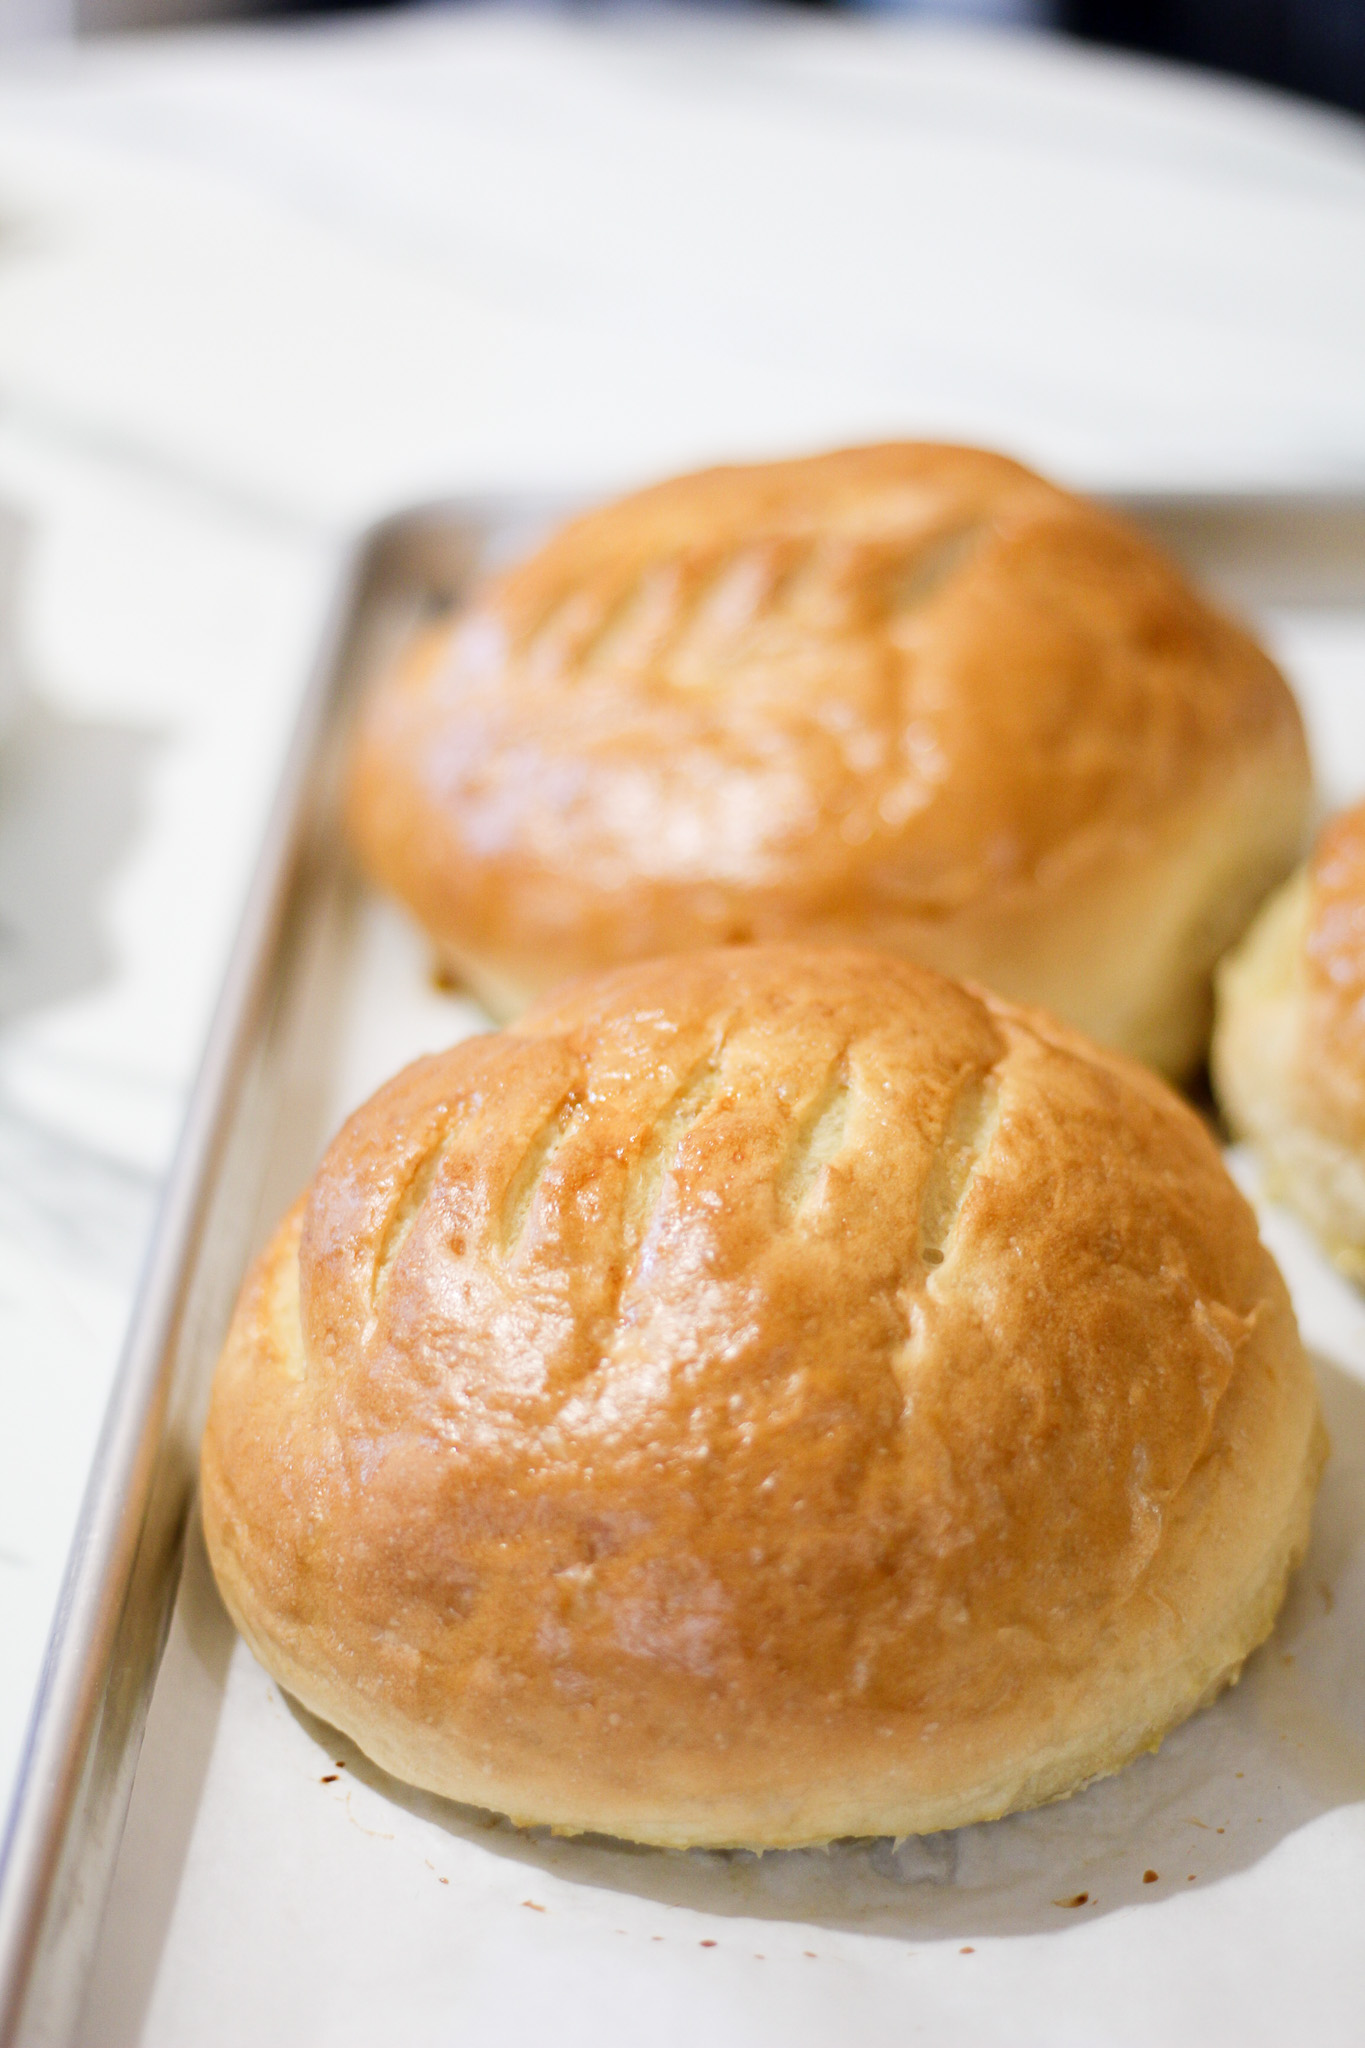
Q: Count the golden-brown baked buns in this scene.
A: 3